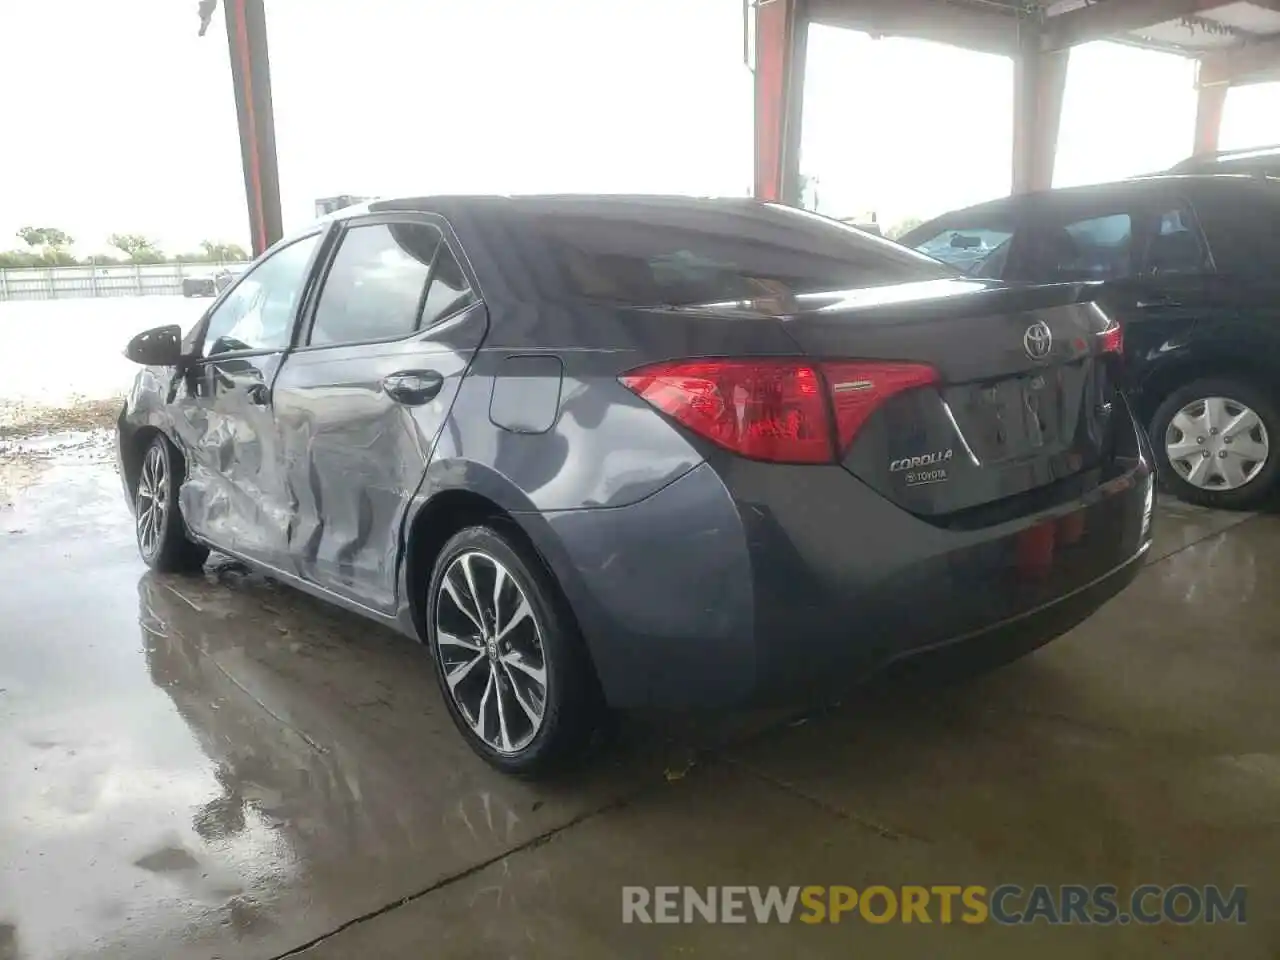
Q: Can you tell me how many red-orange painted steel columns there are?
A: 4